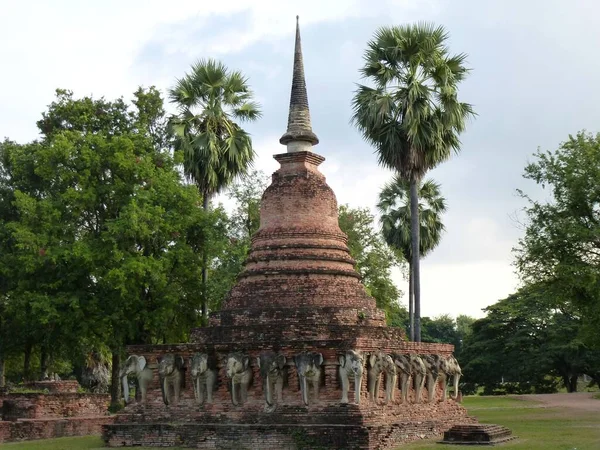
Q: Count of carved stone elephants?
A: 13